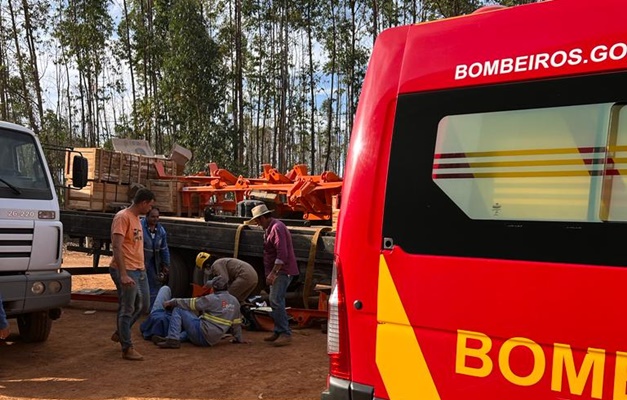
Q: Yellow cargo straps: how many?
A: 2